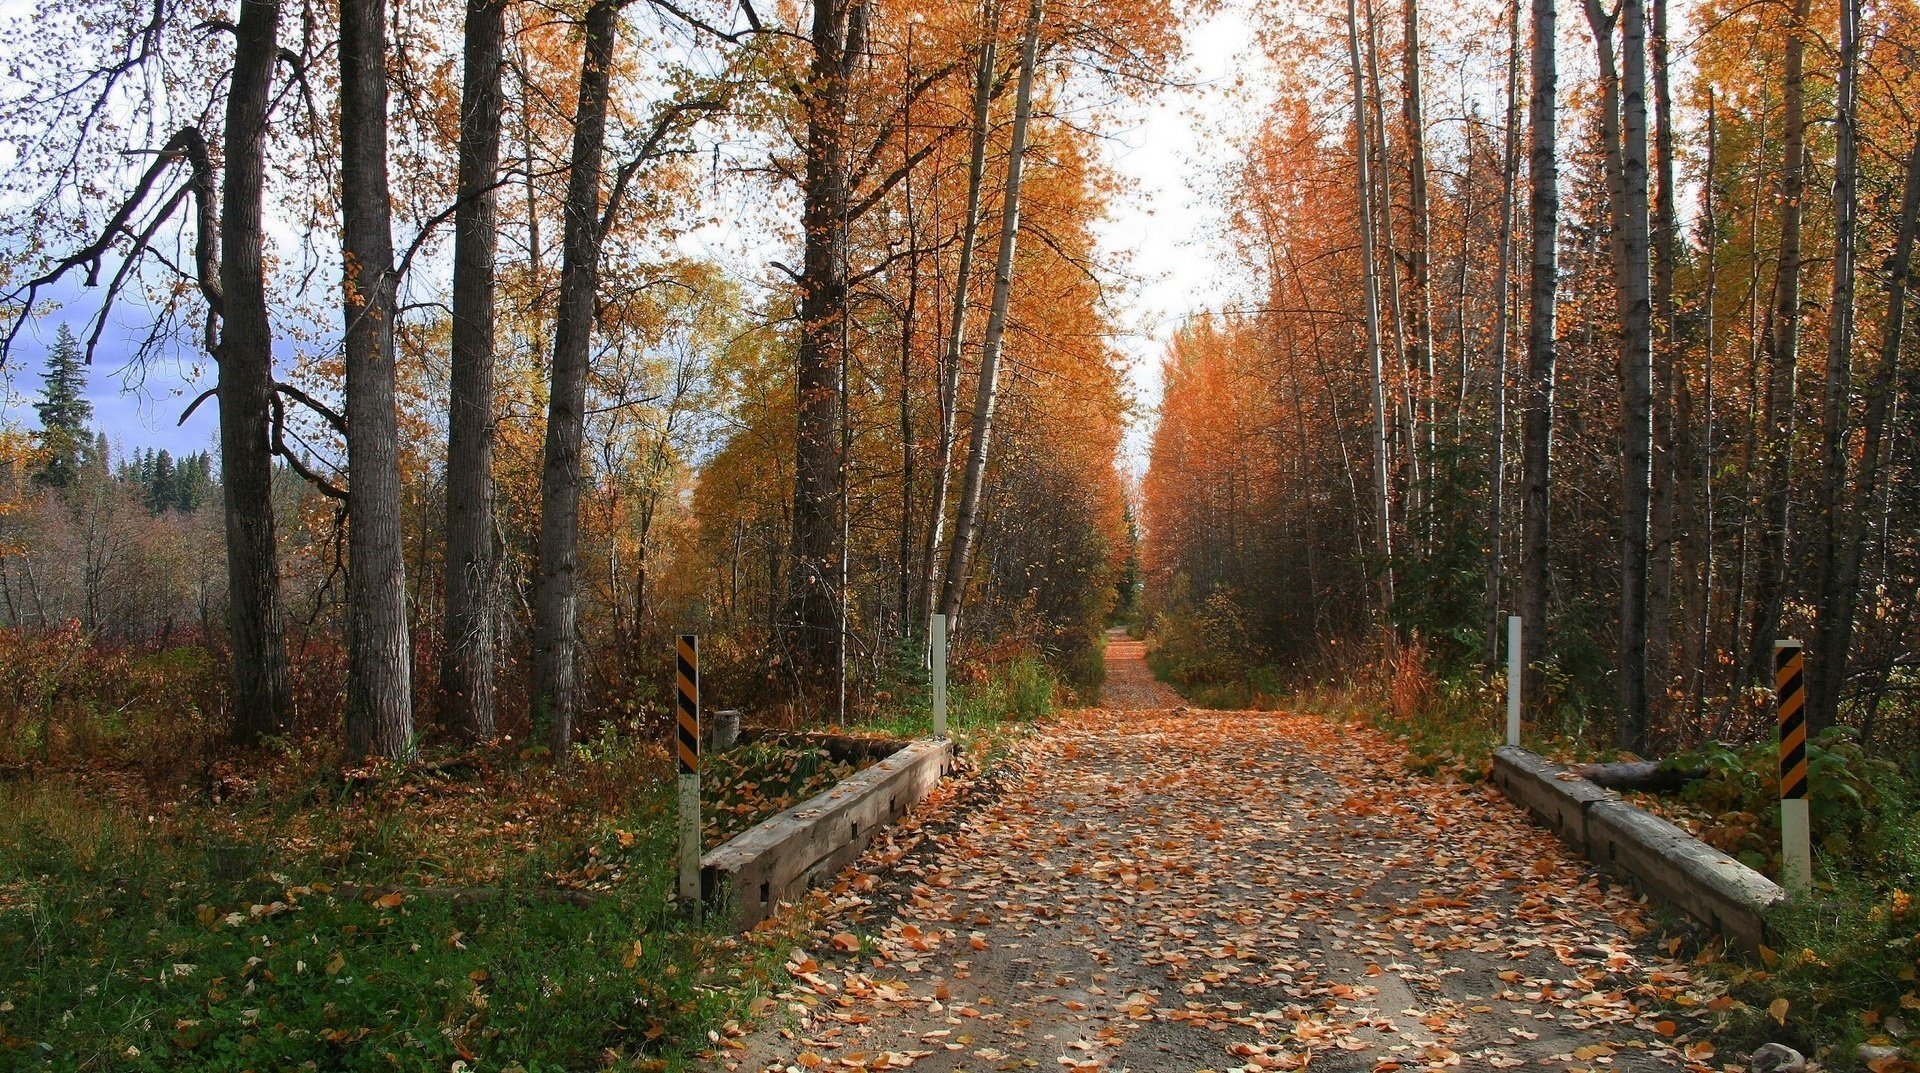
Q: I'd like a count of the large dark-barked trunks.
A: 5